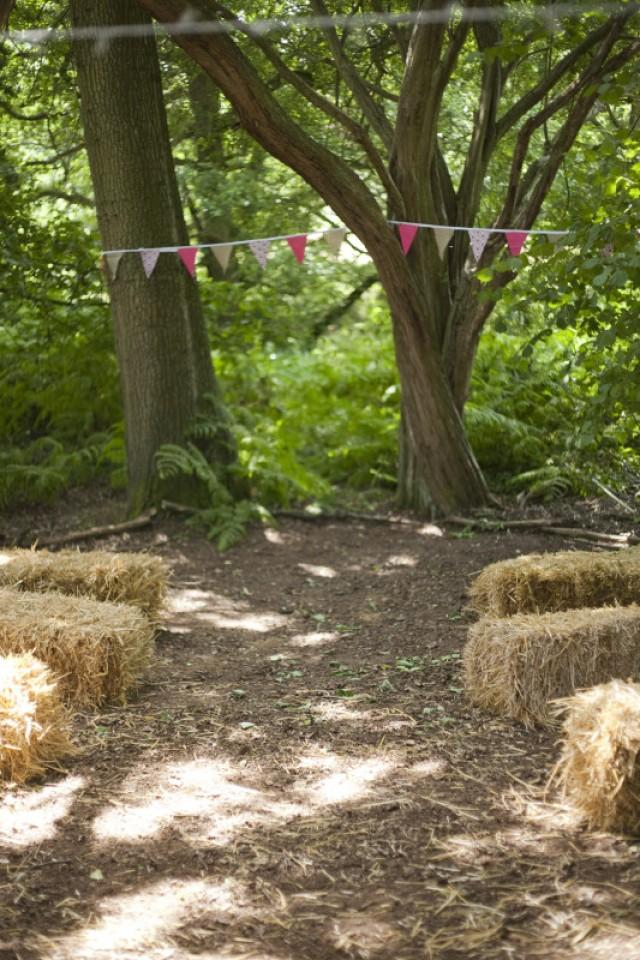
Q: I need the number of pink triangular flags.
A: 4